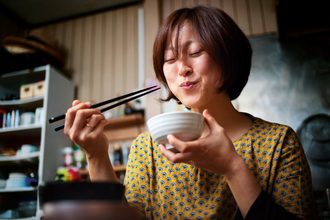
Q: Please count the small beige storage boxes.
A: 2